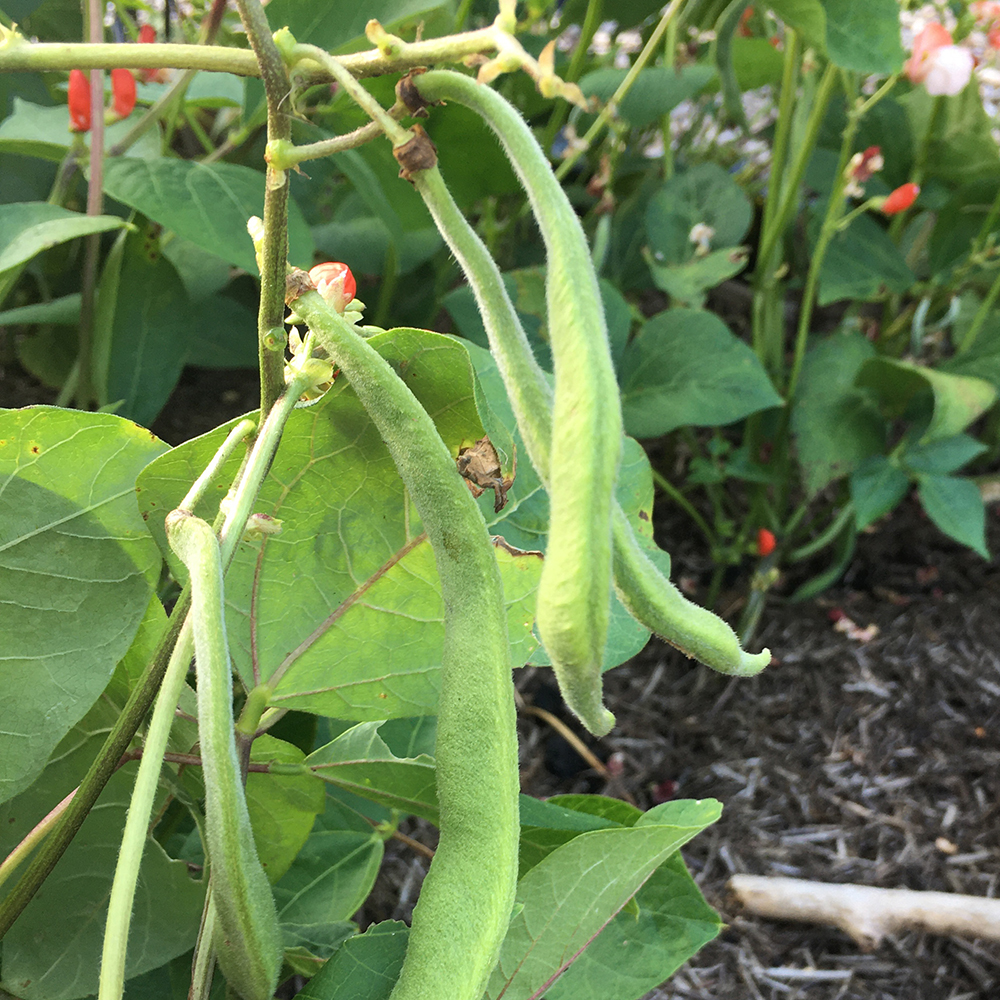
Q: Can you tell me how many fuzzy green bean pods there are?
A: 4